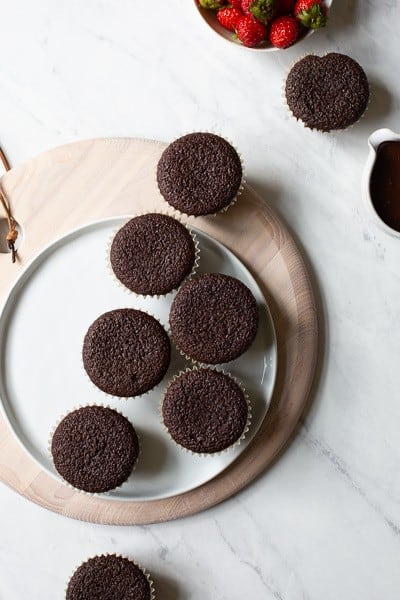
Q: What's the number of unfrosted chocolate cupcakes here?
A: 8